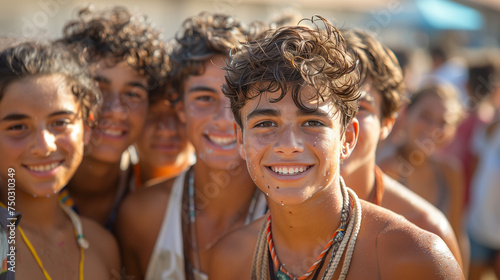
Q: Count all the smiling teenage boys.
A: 4